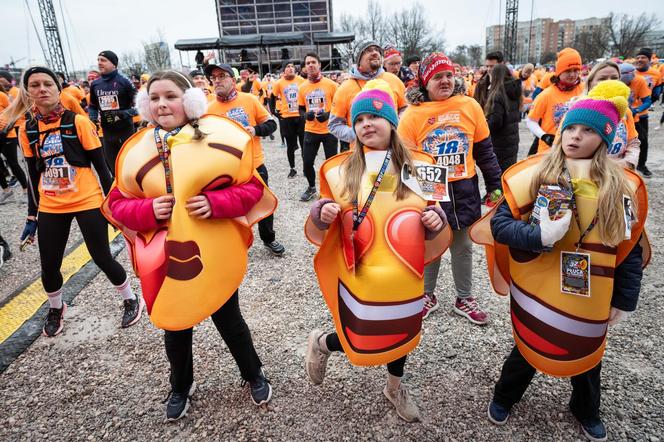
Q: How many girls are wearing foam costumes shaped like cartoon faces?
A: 3